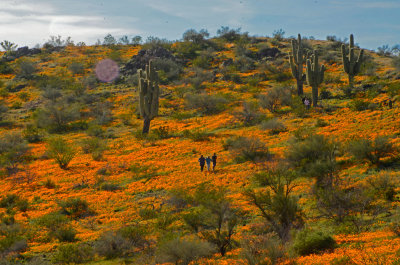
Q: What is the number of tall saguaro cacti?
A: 4